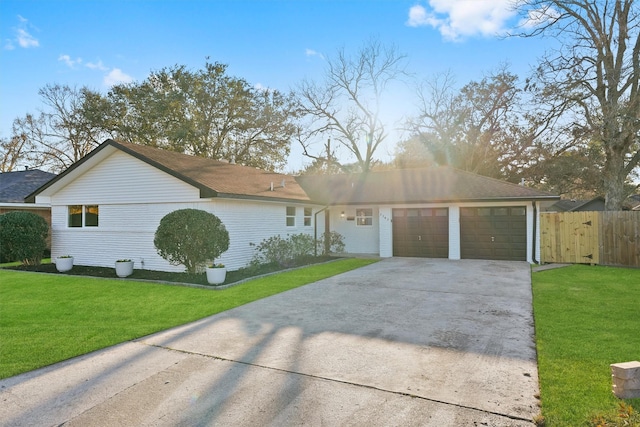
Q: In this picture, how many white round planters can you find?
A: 3